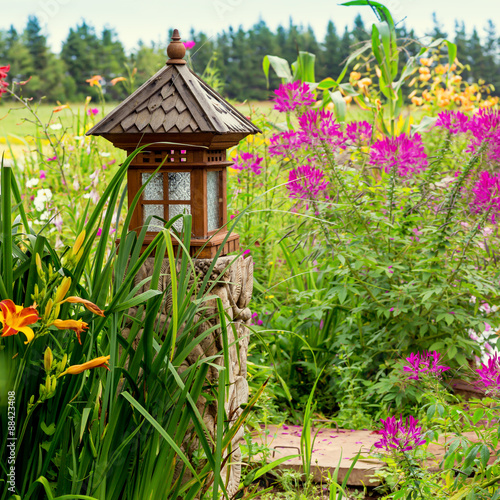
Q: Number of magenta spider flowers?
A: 13